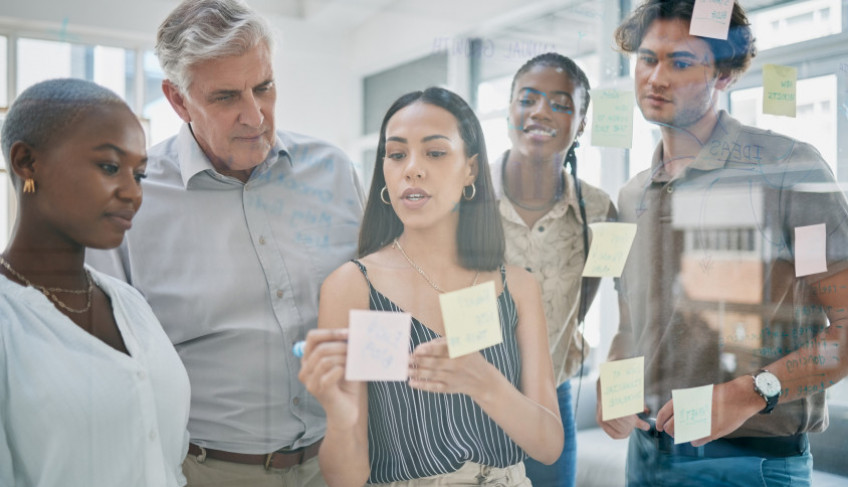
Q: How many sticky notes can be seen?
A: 9